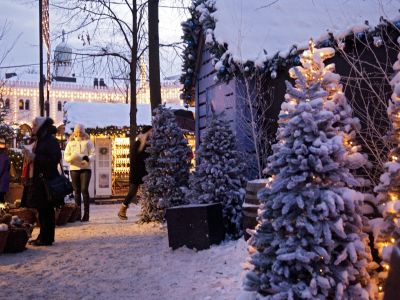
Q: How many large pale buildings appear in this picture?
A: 1